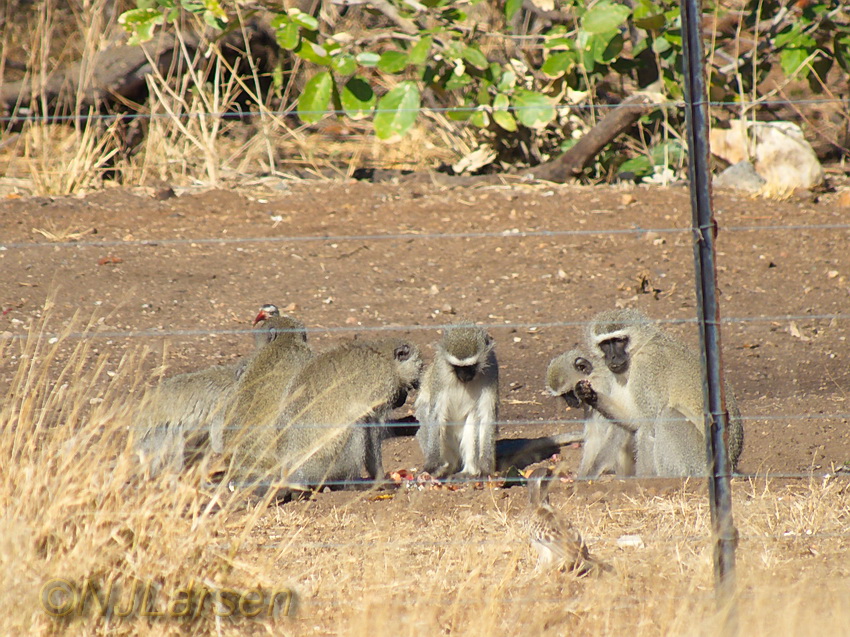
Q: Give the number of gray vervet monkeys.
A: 6